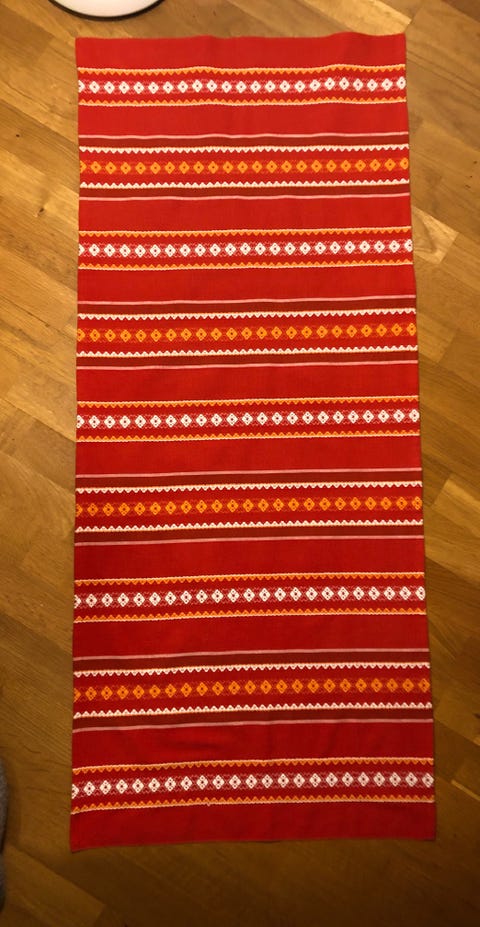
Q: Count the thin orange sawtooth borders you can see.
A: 10